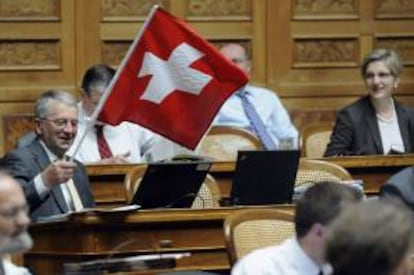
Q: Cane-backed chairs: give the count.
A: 5